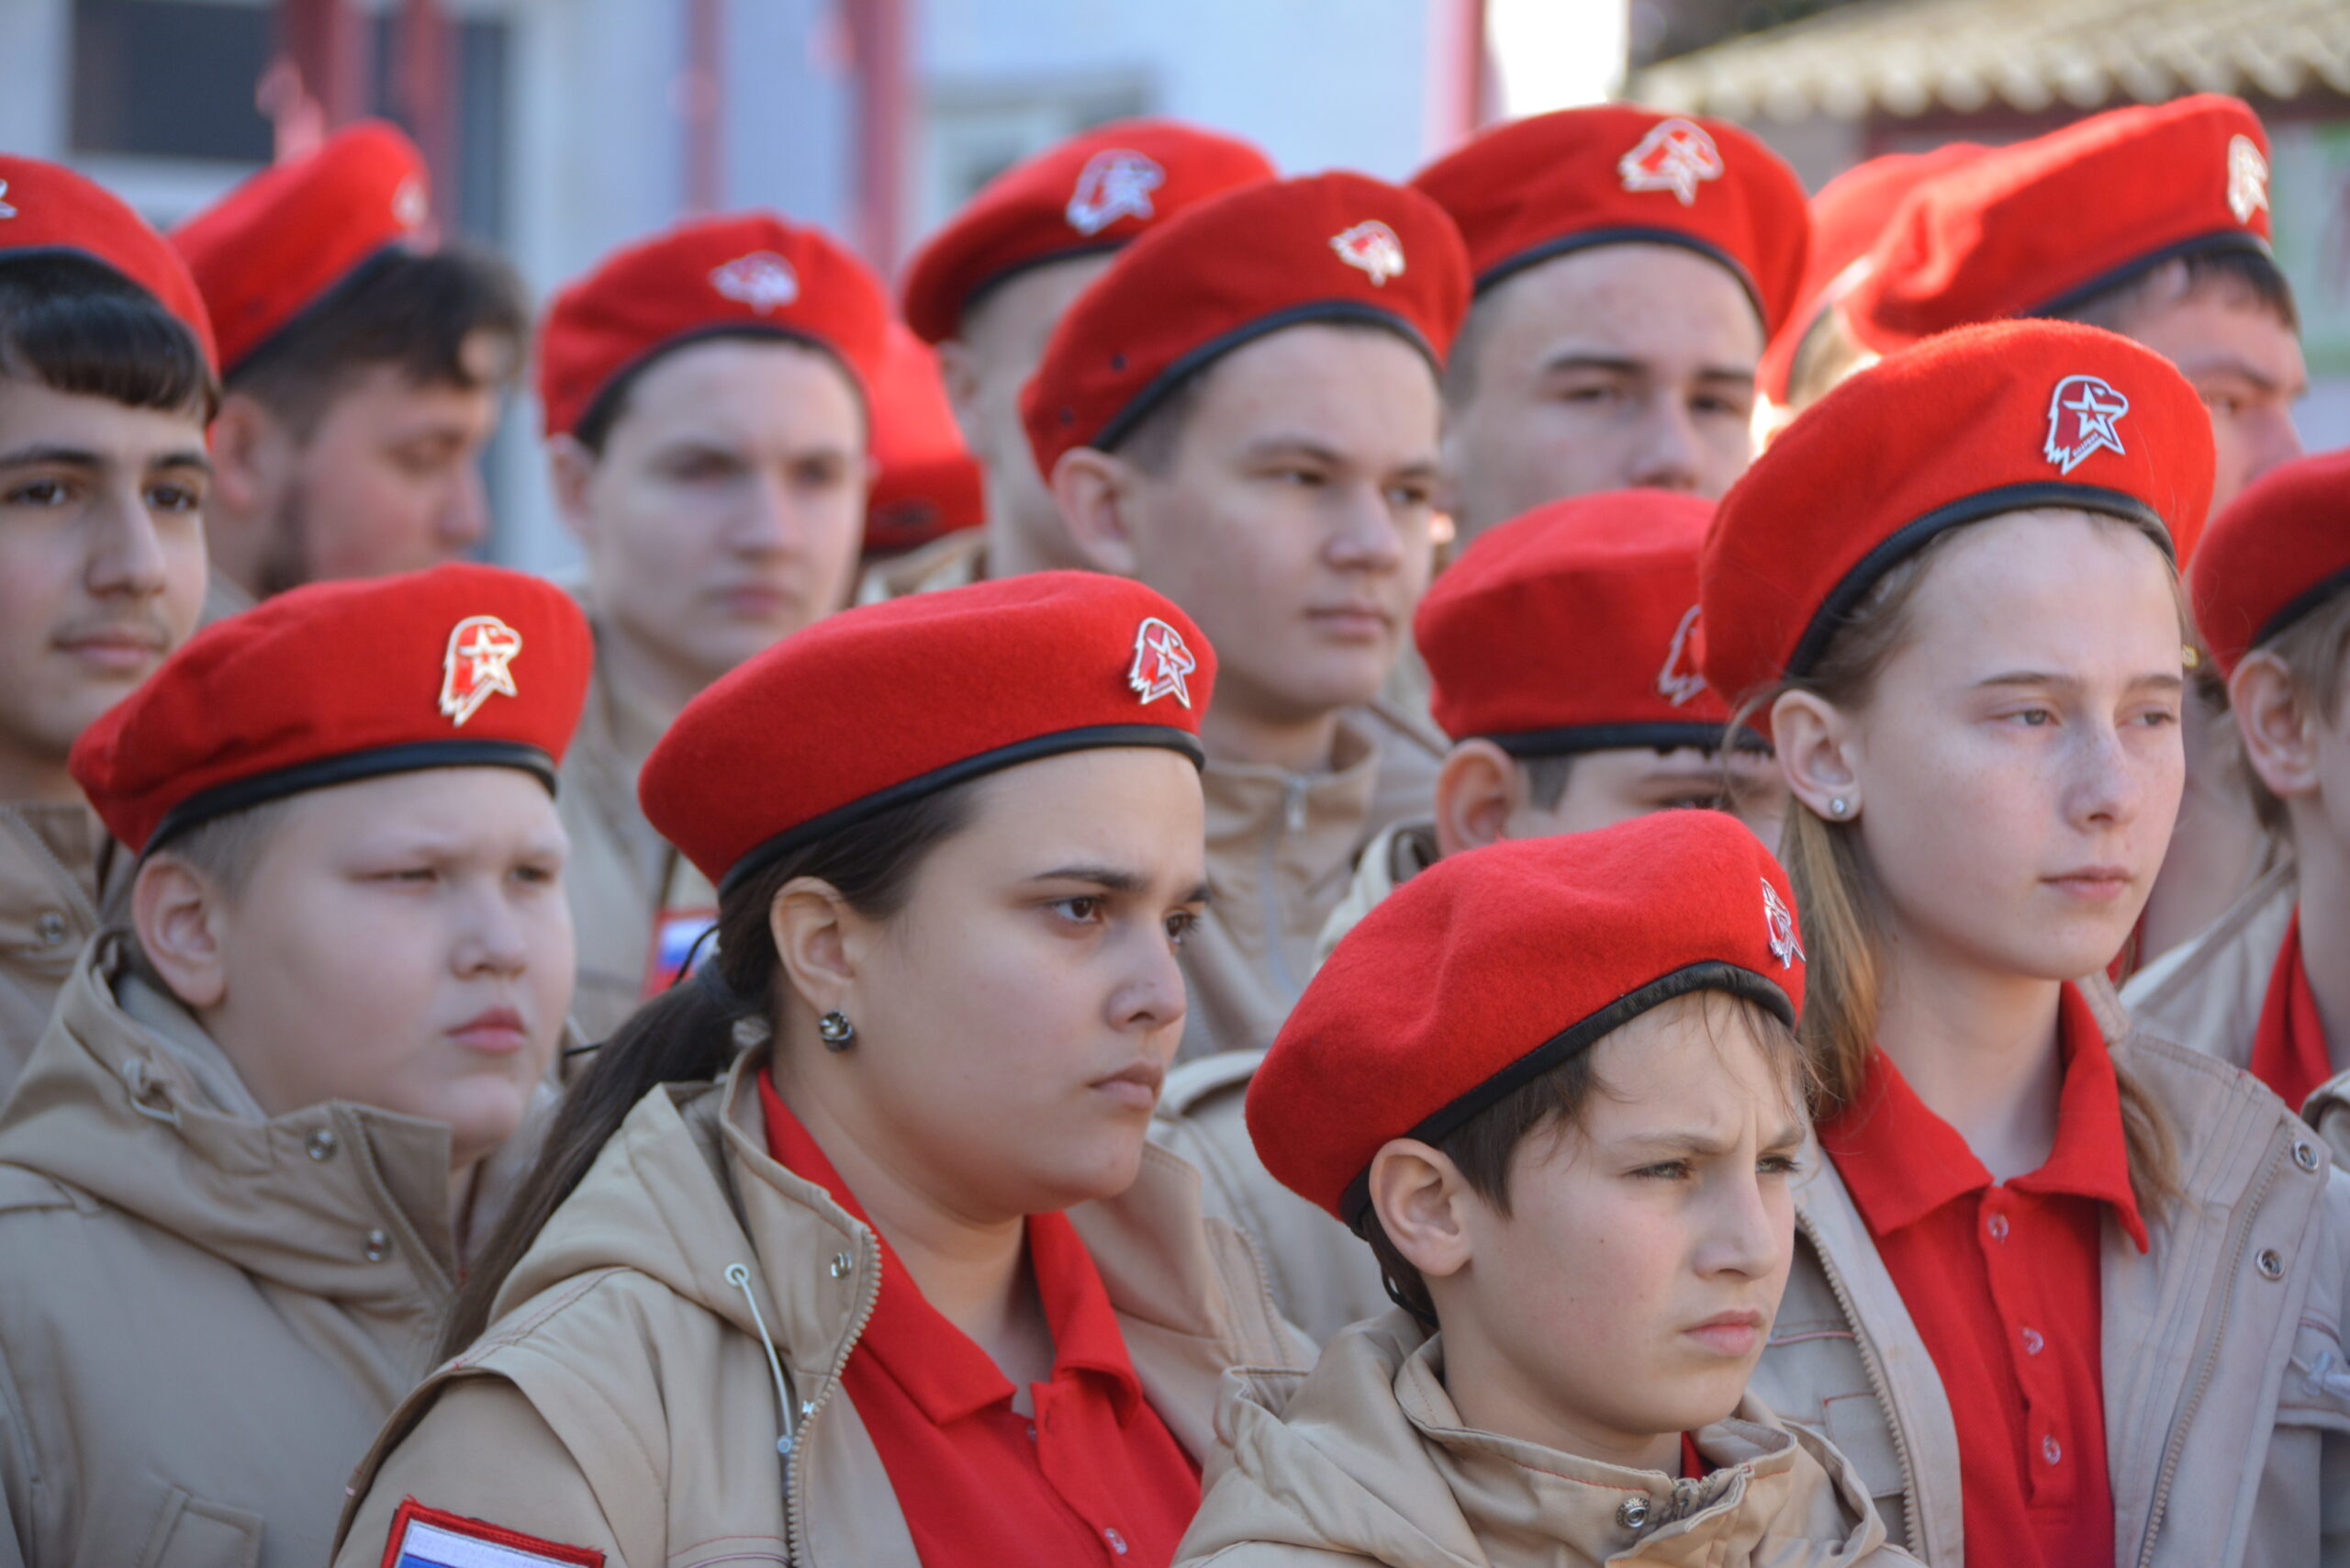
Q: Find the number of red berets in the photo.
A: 15